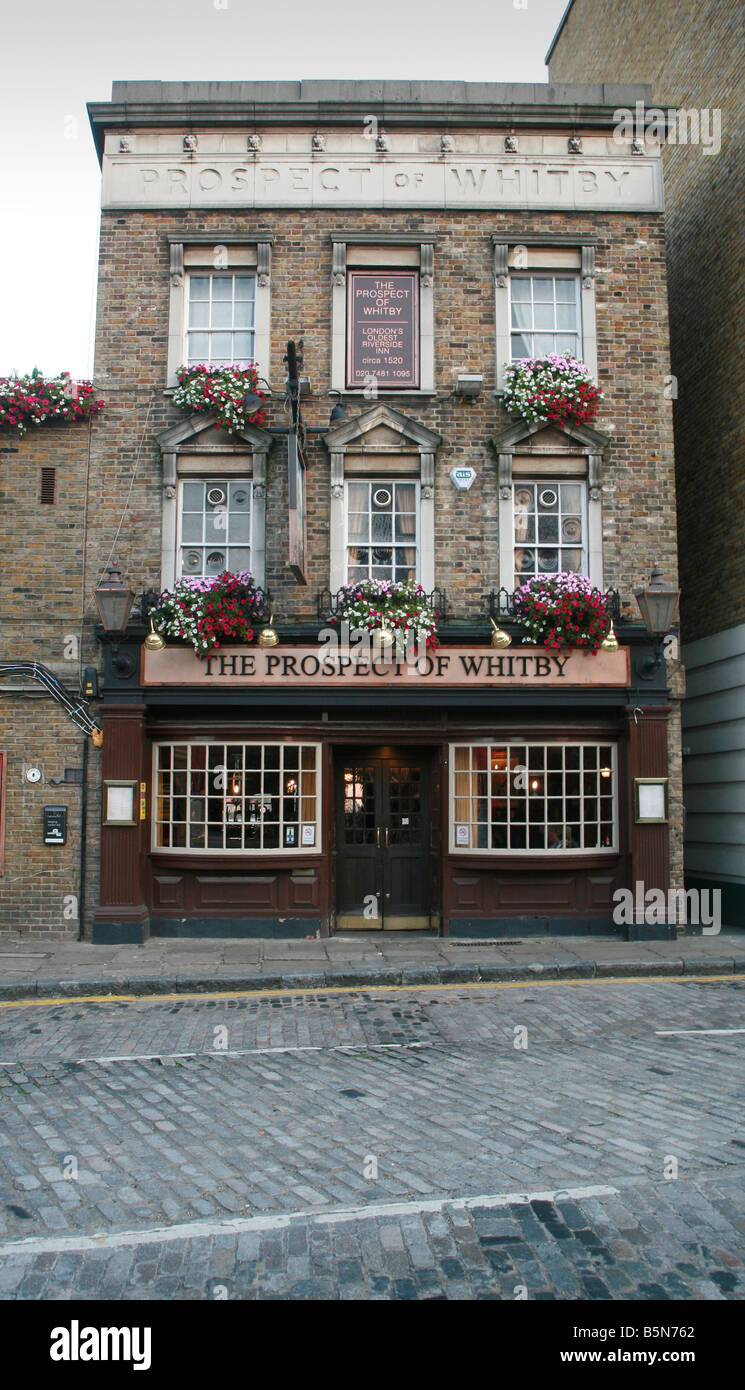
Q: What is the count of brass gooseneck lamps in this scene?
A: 5